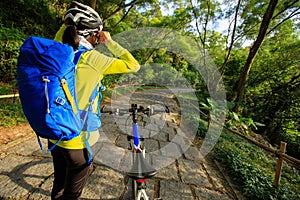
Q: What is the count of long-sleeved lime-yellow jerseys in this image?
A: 1